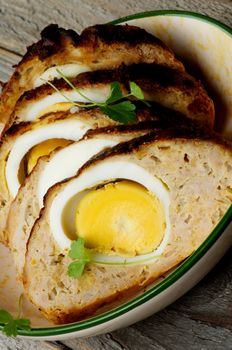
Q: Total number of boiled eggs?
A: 5